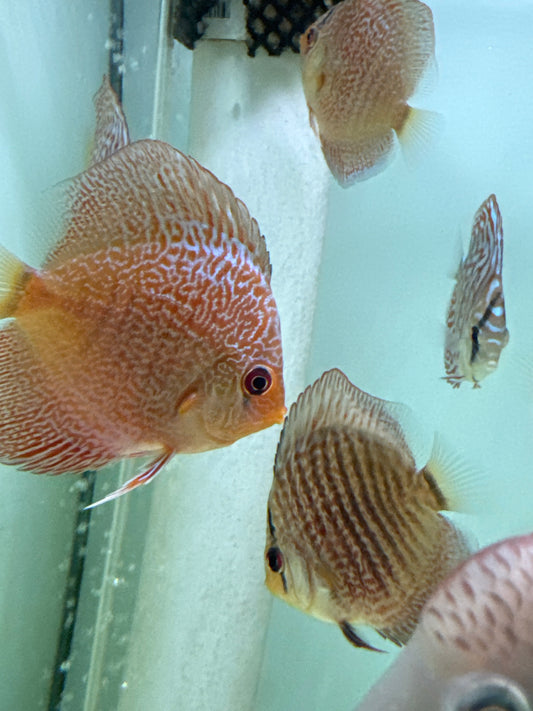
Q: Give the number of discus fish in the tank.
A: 6